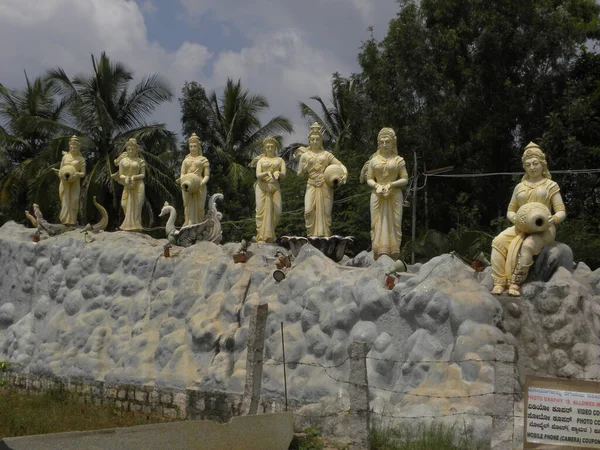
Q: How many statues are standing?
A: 6